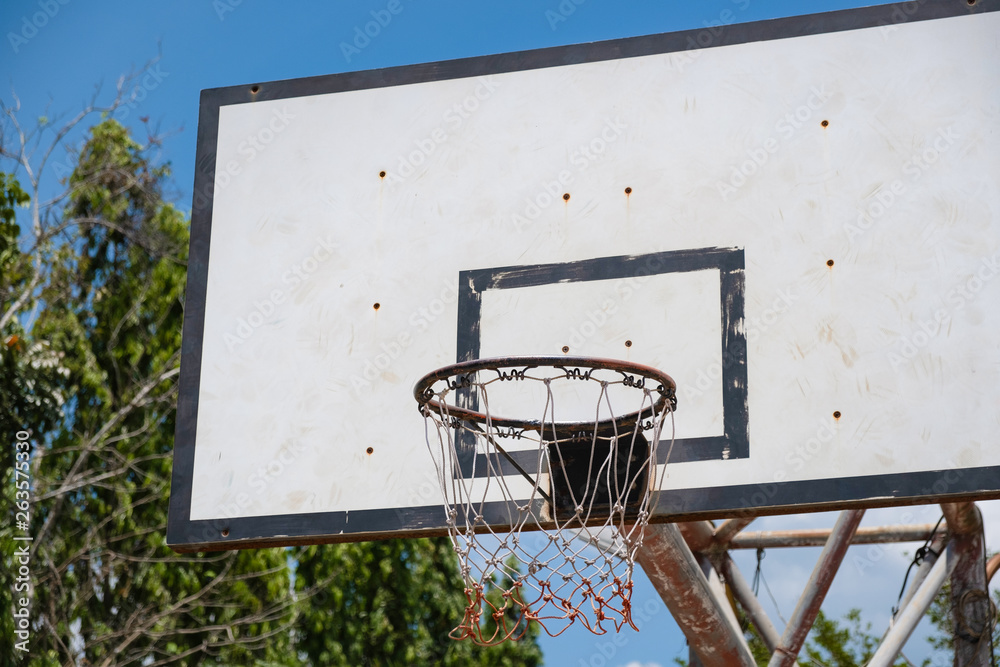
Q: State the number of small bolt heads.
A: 13